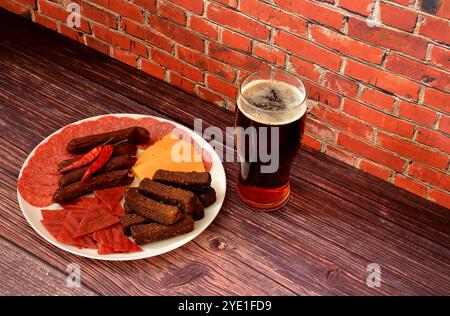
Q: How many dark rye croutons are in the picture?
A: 7